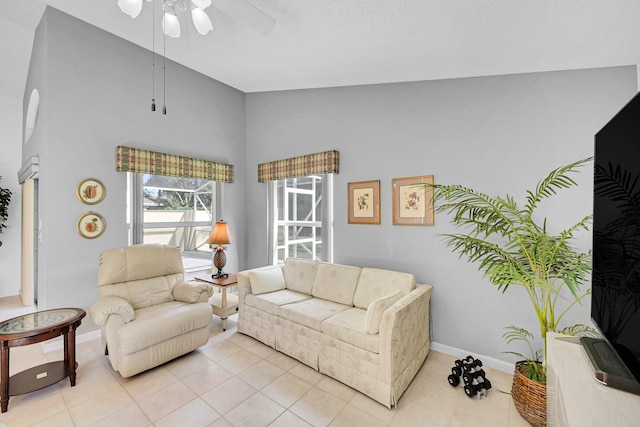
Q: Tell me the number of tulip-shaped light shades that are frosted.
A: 4